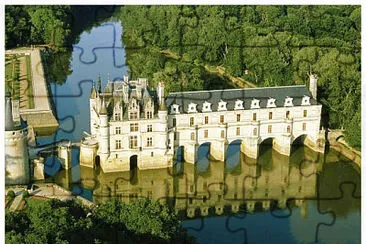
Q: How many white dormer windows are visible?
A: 9